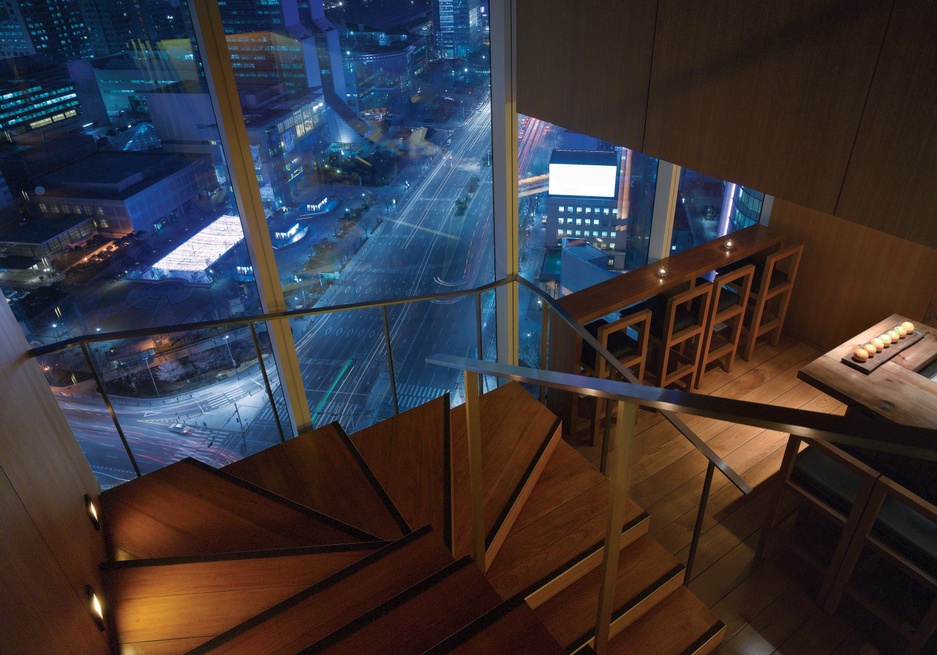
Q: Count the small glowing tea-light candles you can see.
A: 2